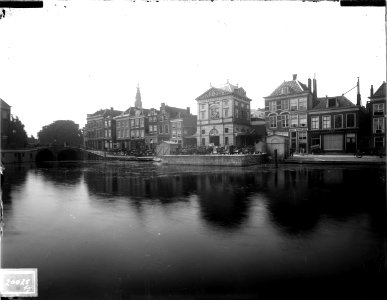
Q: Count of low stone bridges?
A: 1